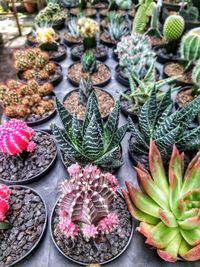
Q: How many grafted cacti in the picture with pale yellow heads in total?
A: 2